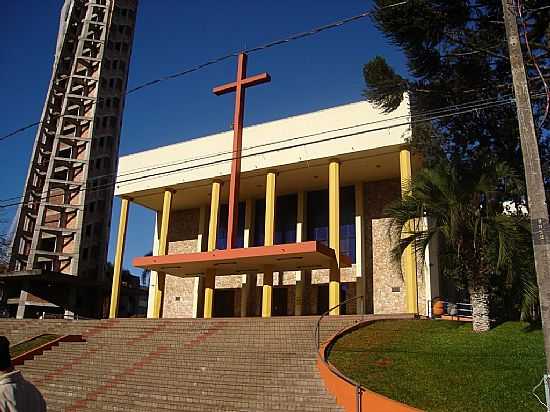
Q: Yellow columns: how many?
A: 6